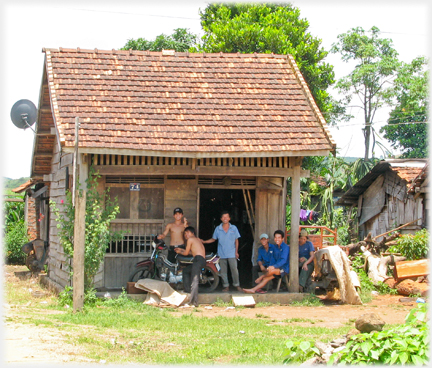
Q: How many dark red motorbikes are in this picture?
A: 1